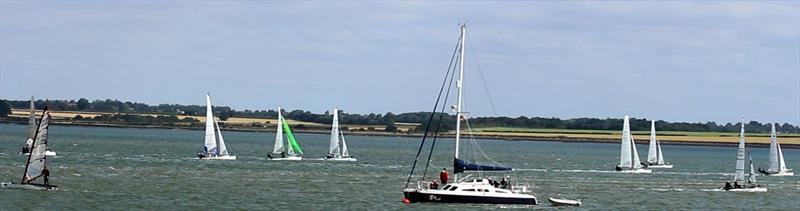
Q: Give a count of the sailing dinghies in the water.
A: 9